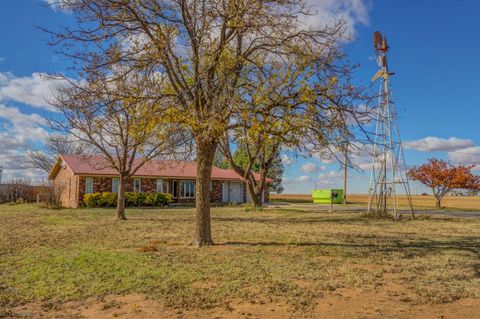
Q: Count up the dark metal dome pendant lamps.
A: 0